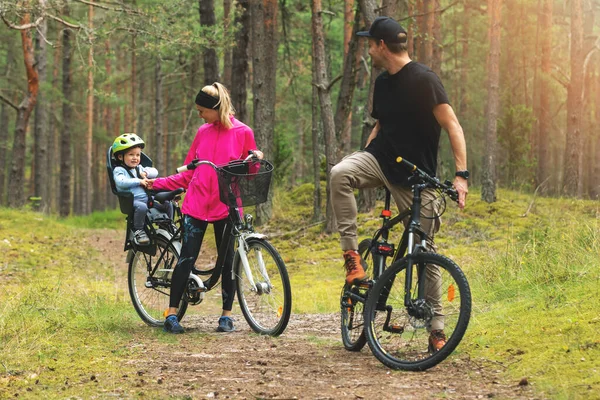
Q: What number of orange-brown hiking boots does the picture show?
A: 2